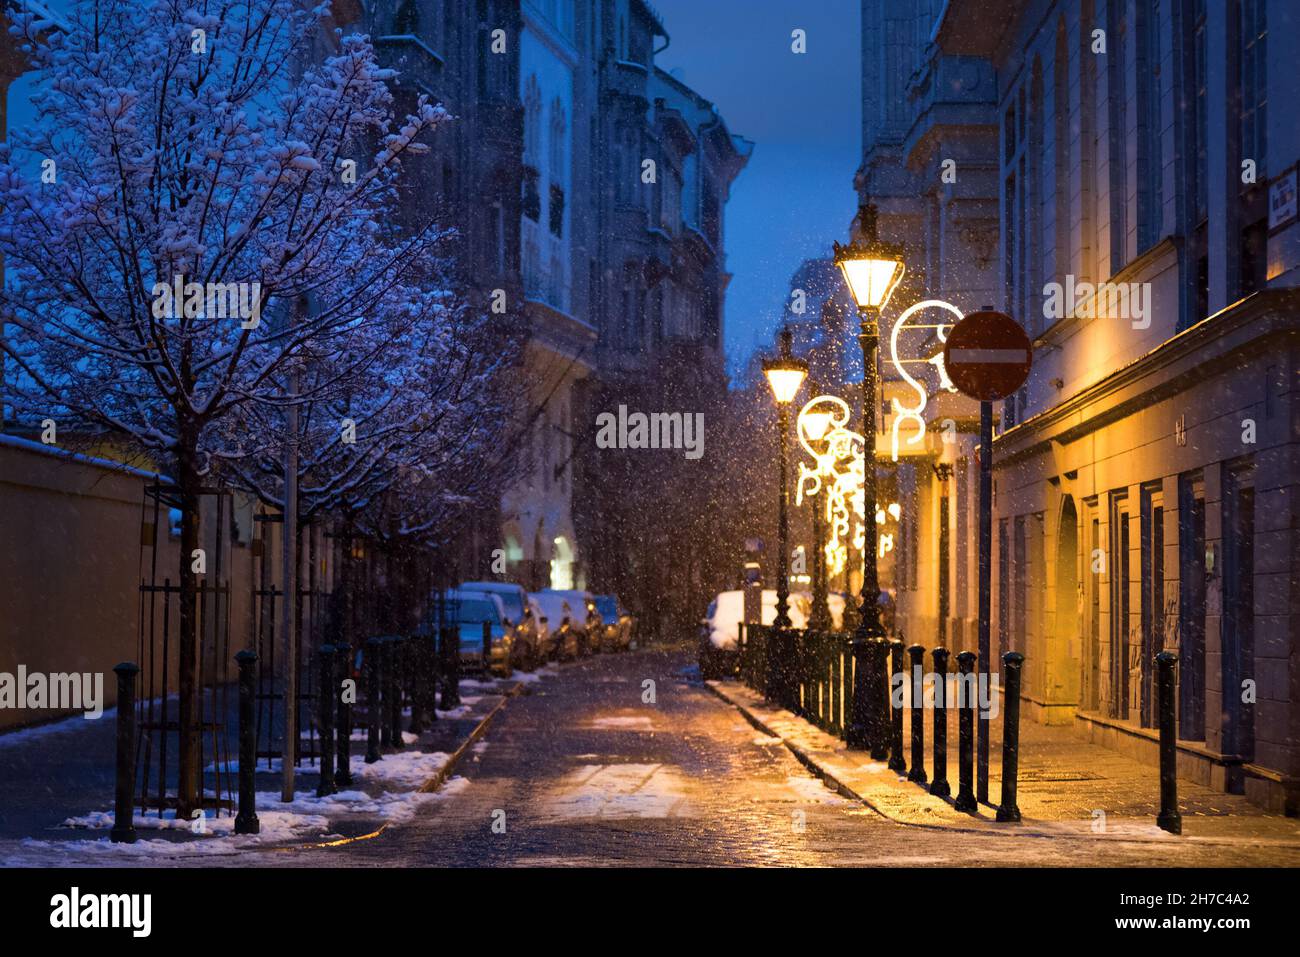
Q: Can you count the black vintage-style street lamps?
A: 3